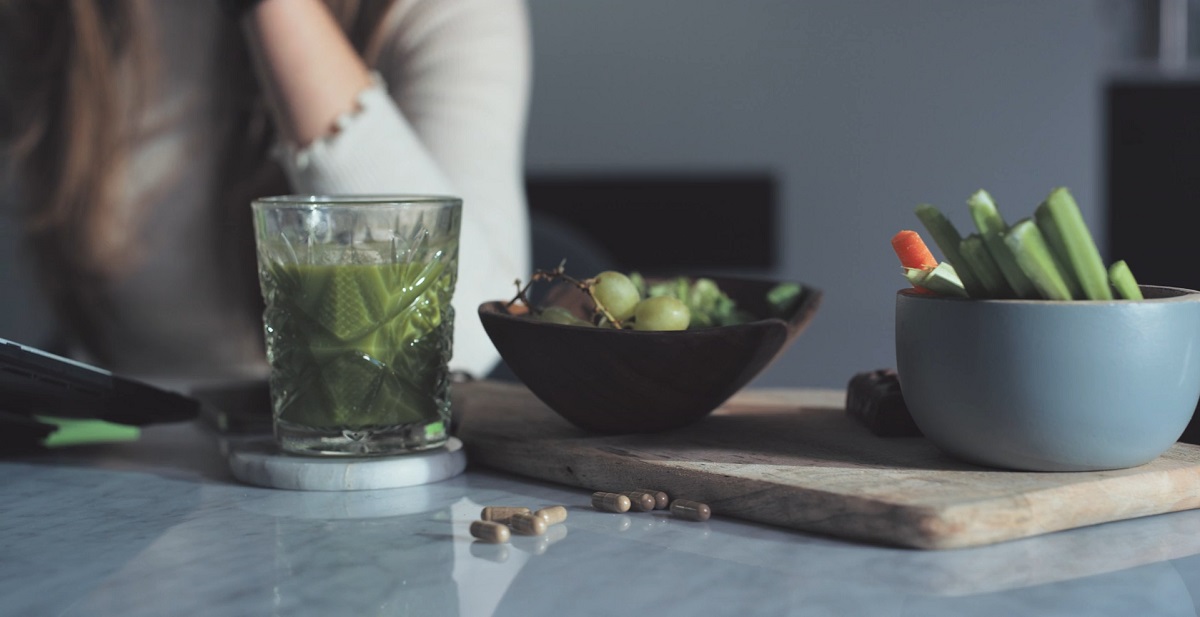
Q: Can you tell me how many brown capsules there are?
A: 8